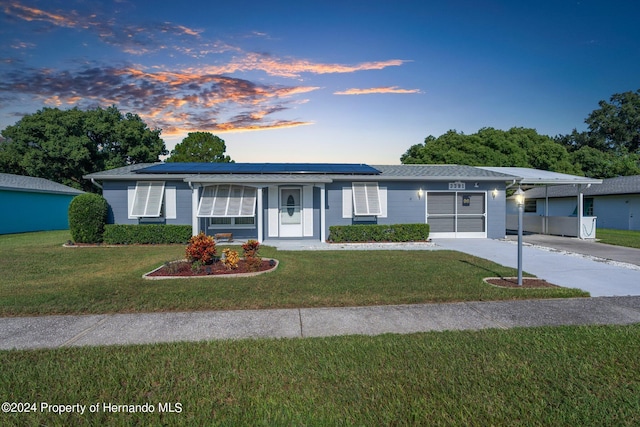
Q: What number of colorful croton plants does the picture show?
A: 3